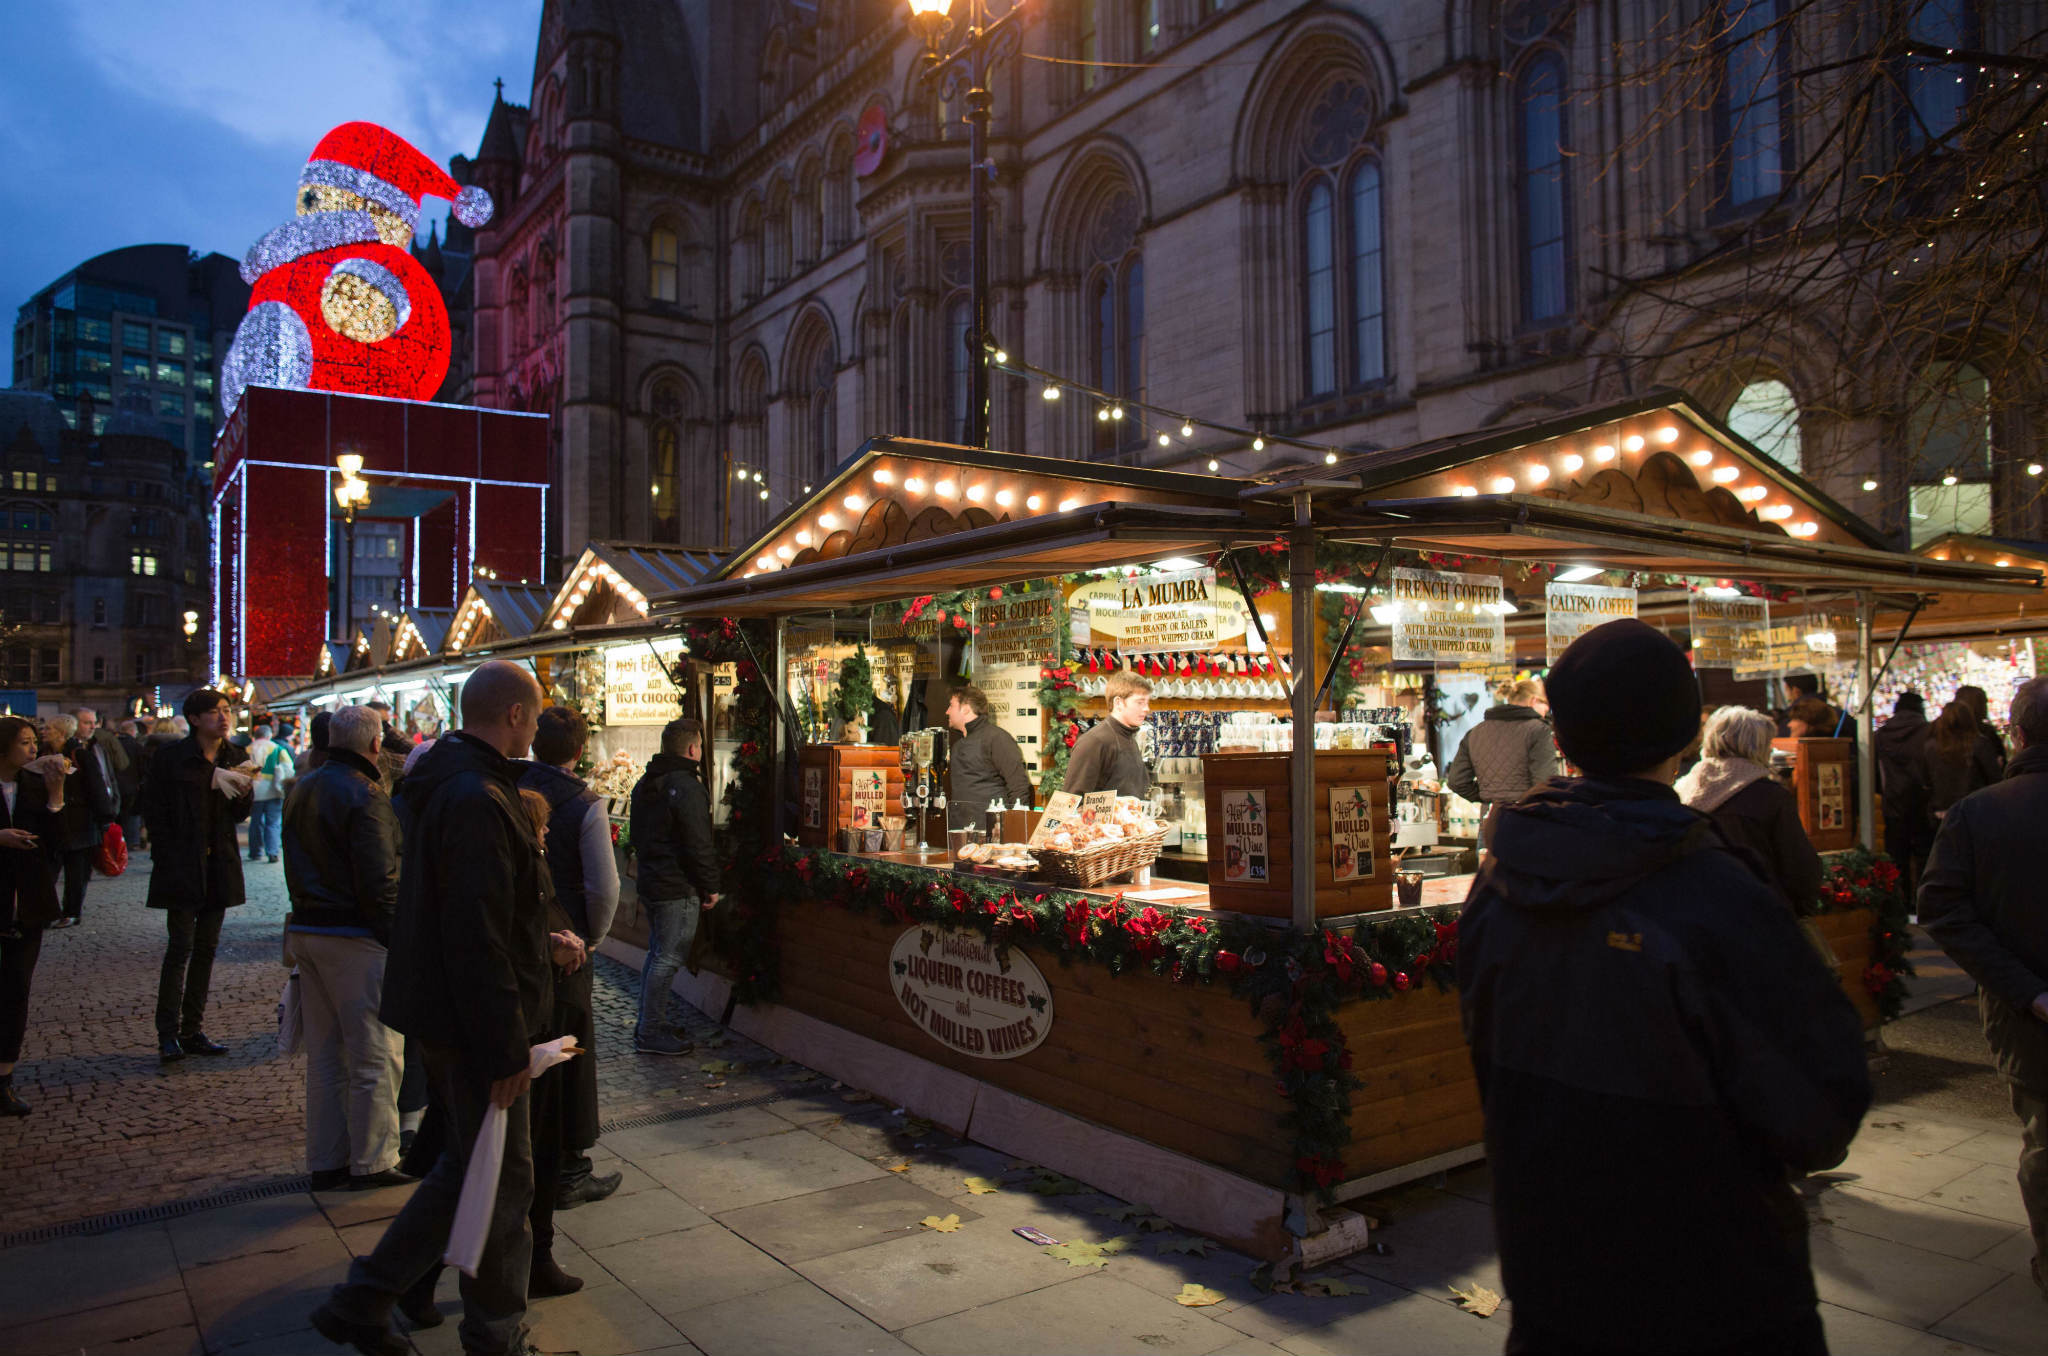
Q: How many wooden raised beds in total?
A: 0